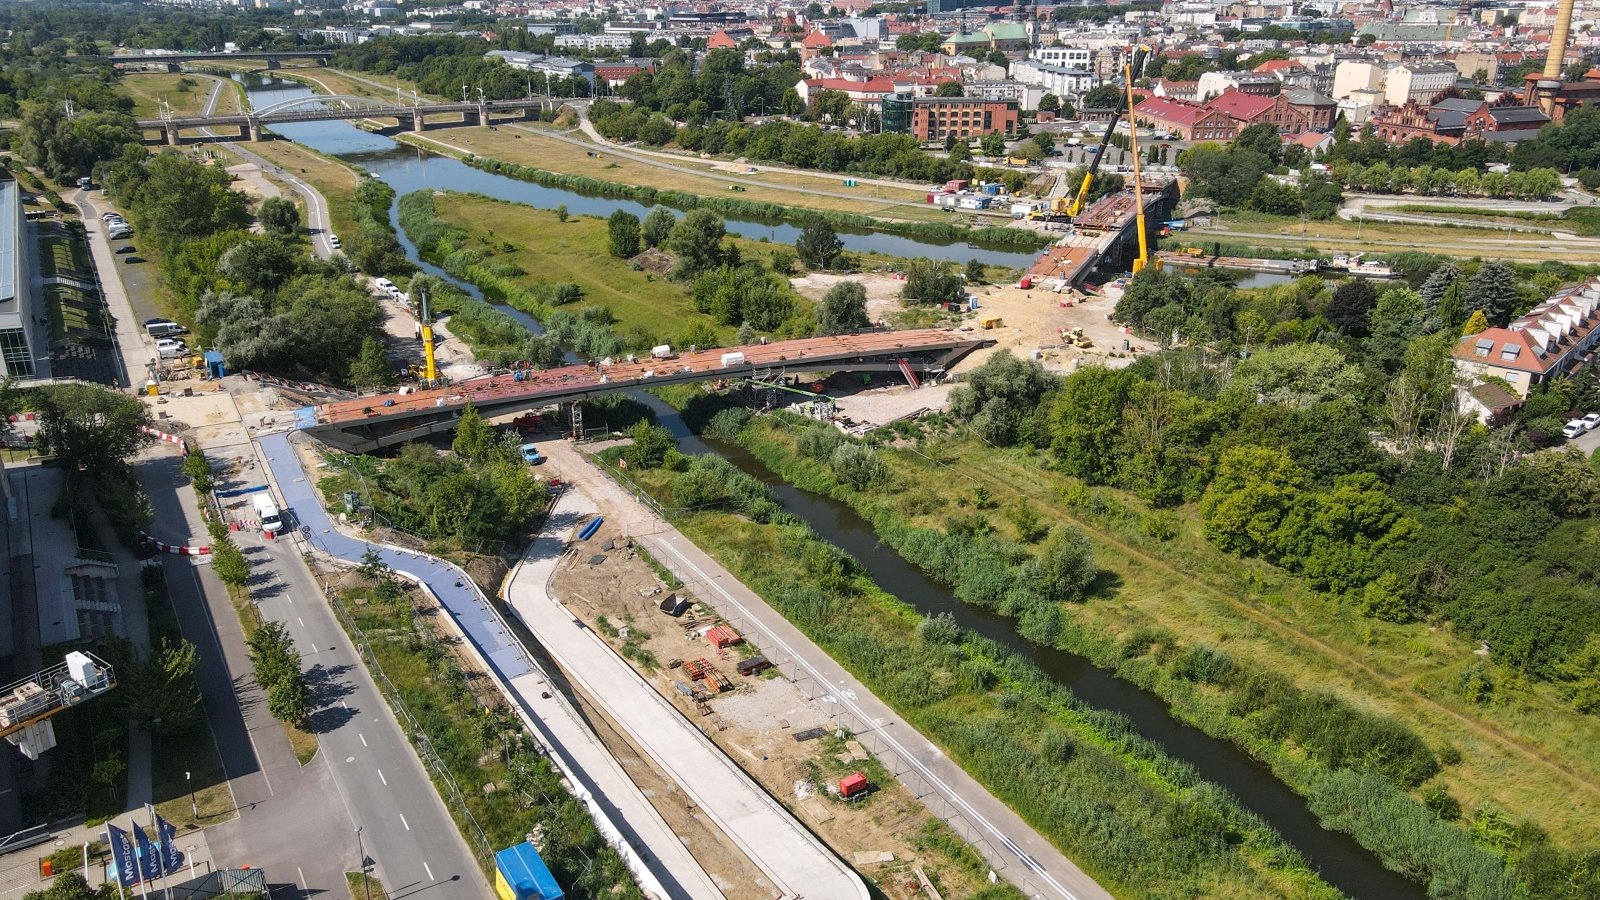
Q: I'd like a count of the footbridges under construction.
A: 2